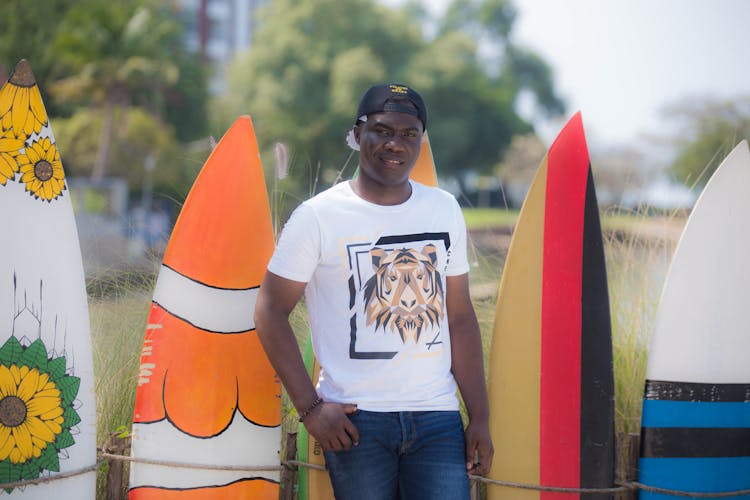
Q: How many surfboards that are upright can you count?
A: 5